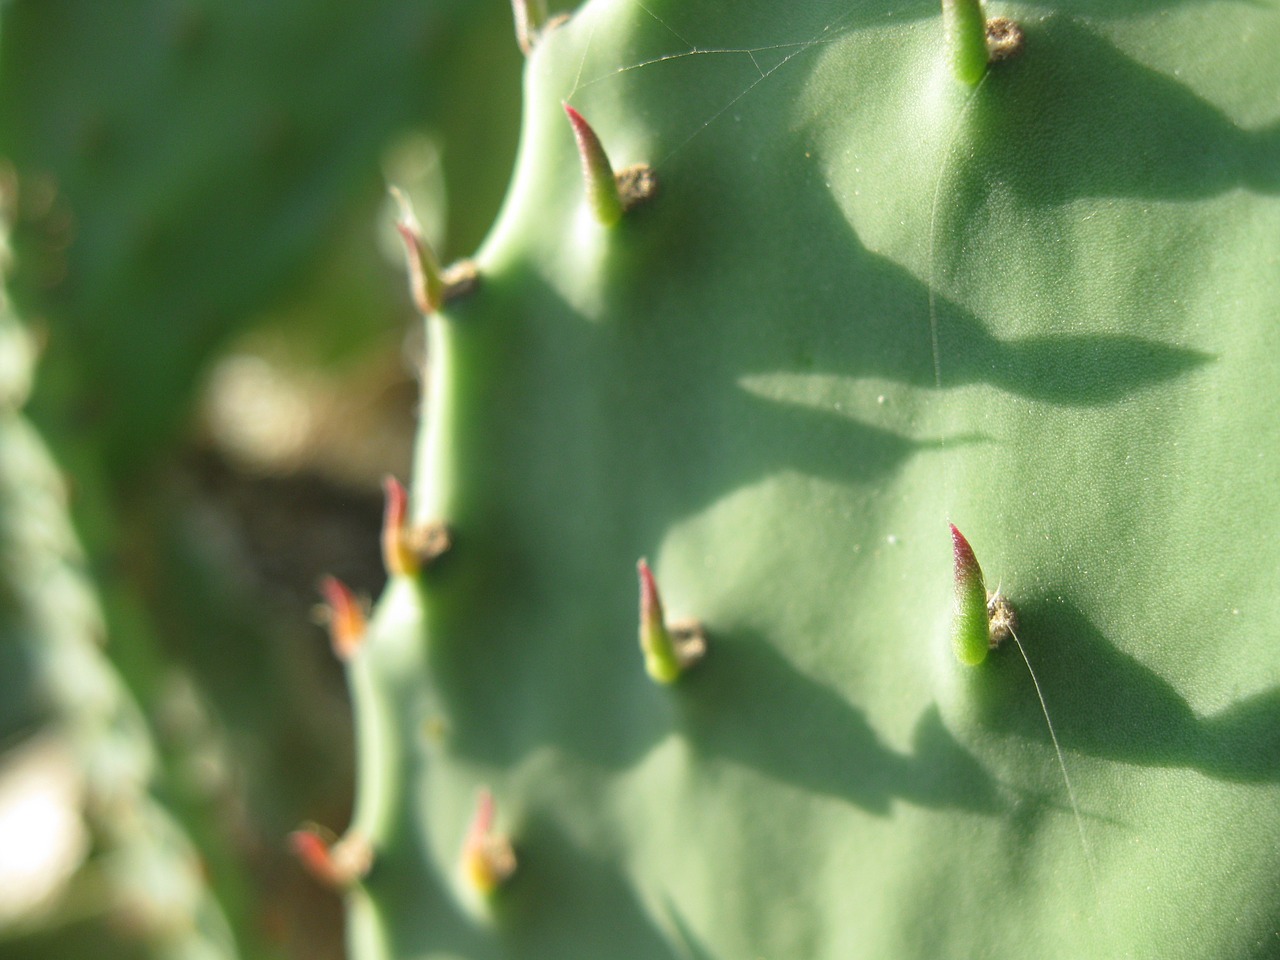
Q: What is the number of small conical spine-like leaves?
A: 10